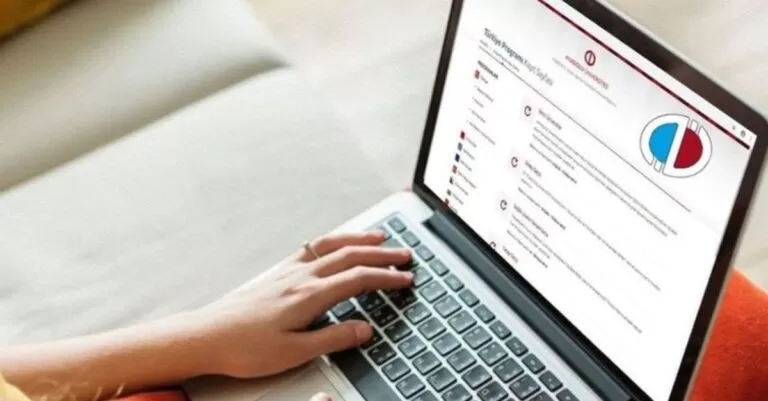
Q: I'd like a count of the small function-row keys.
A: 12